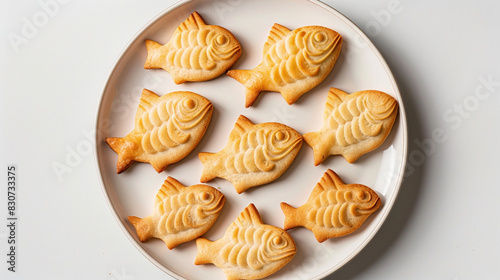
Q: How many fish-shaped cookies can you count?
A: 8